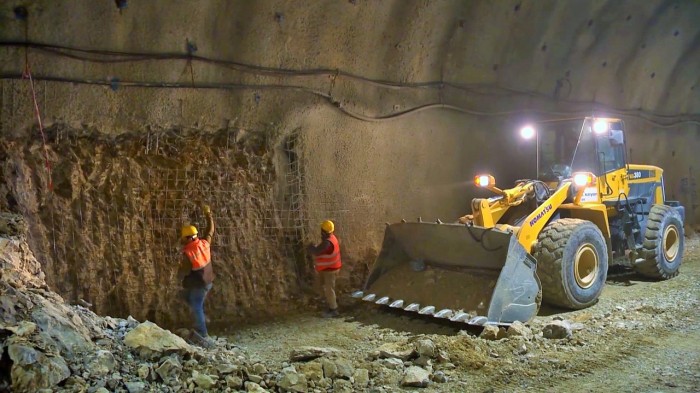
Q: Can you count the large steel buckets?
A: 1